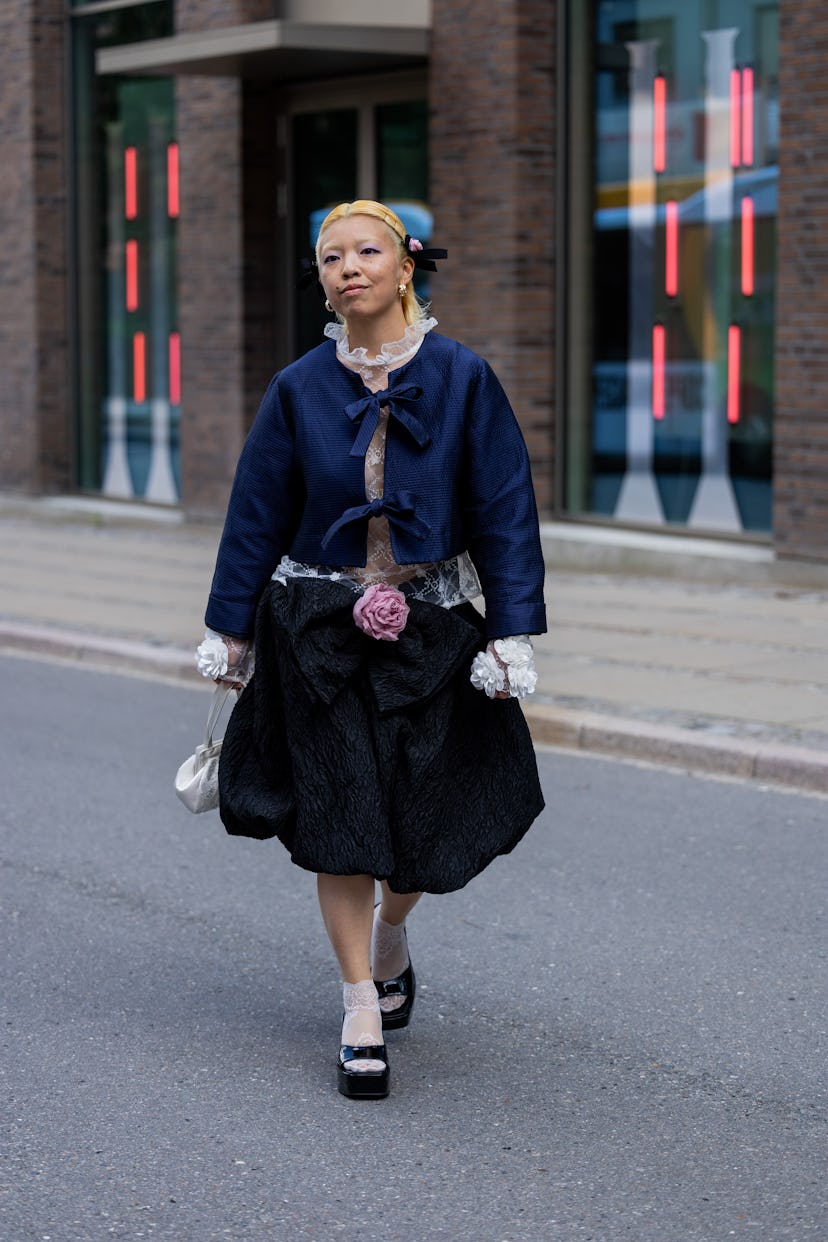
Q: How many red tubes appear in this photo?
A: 12